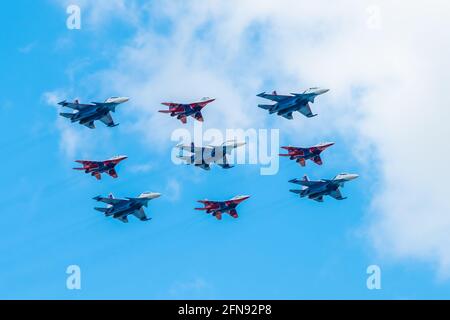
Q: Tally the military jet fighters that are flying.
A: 9